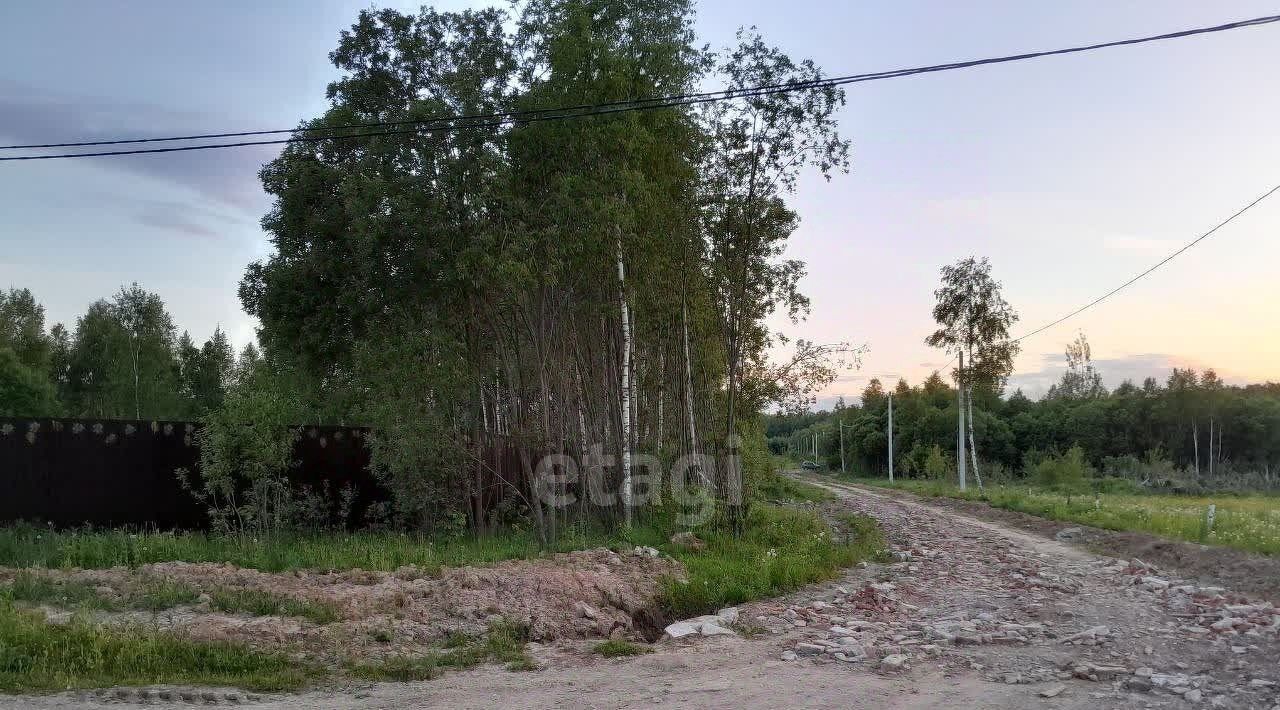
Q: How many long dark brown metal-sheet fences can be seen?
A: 1